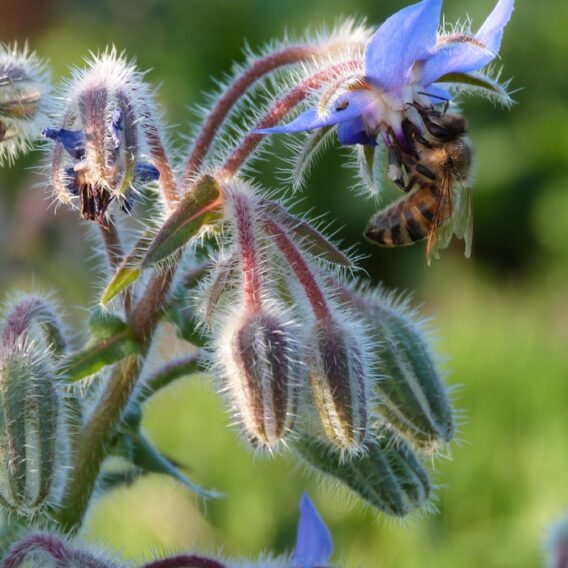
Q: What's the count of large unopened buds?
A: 5